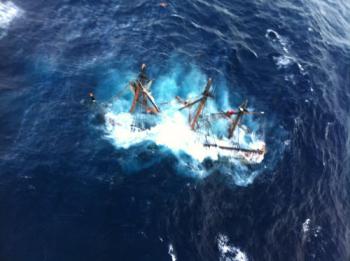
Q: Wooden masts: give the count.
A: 3